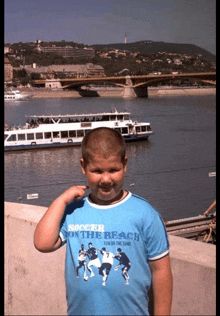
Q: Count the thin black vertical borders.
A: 2